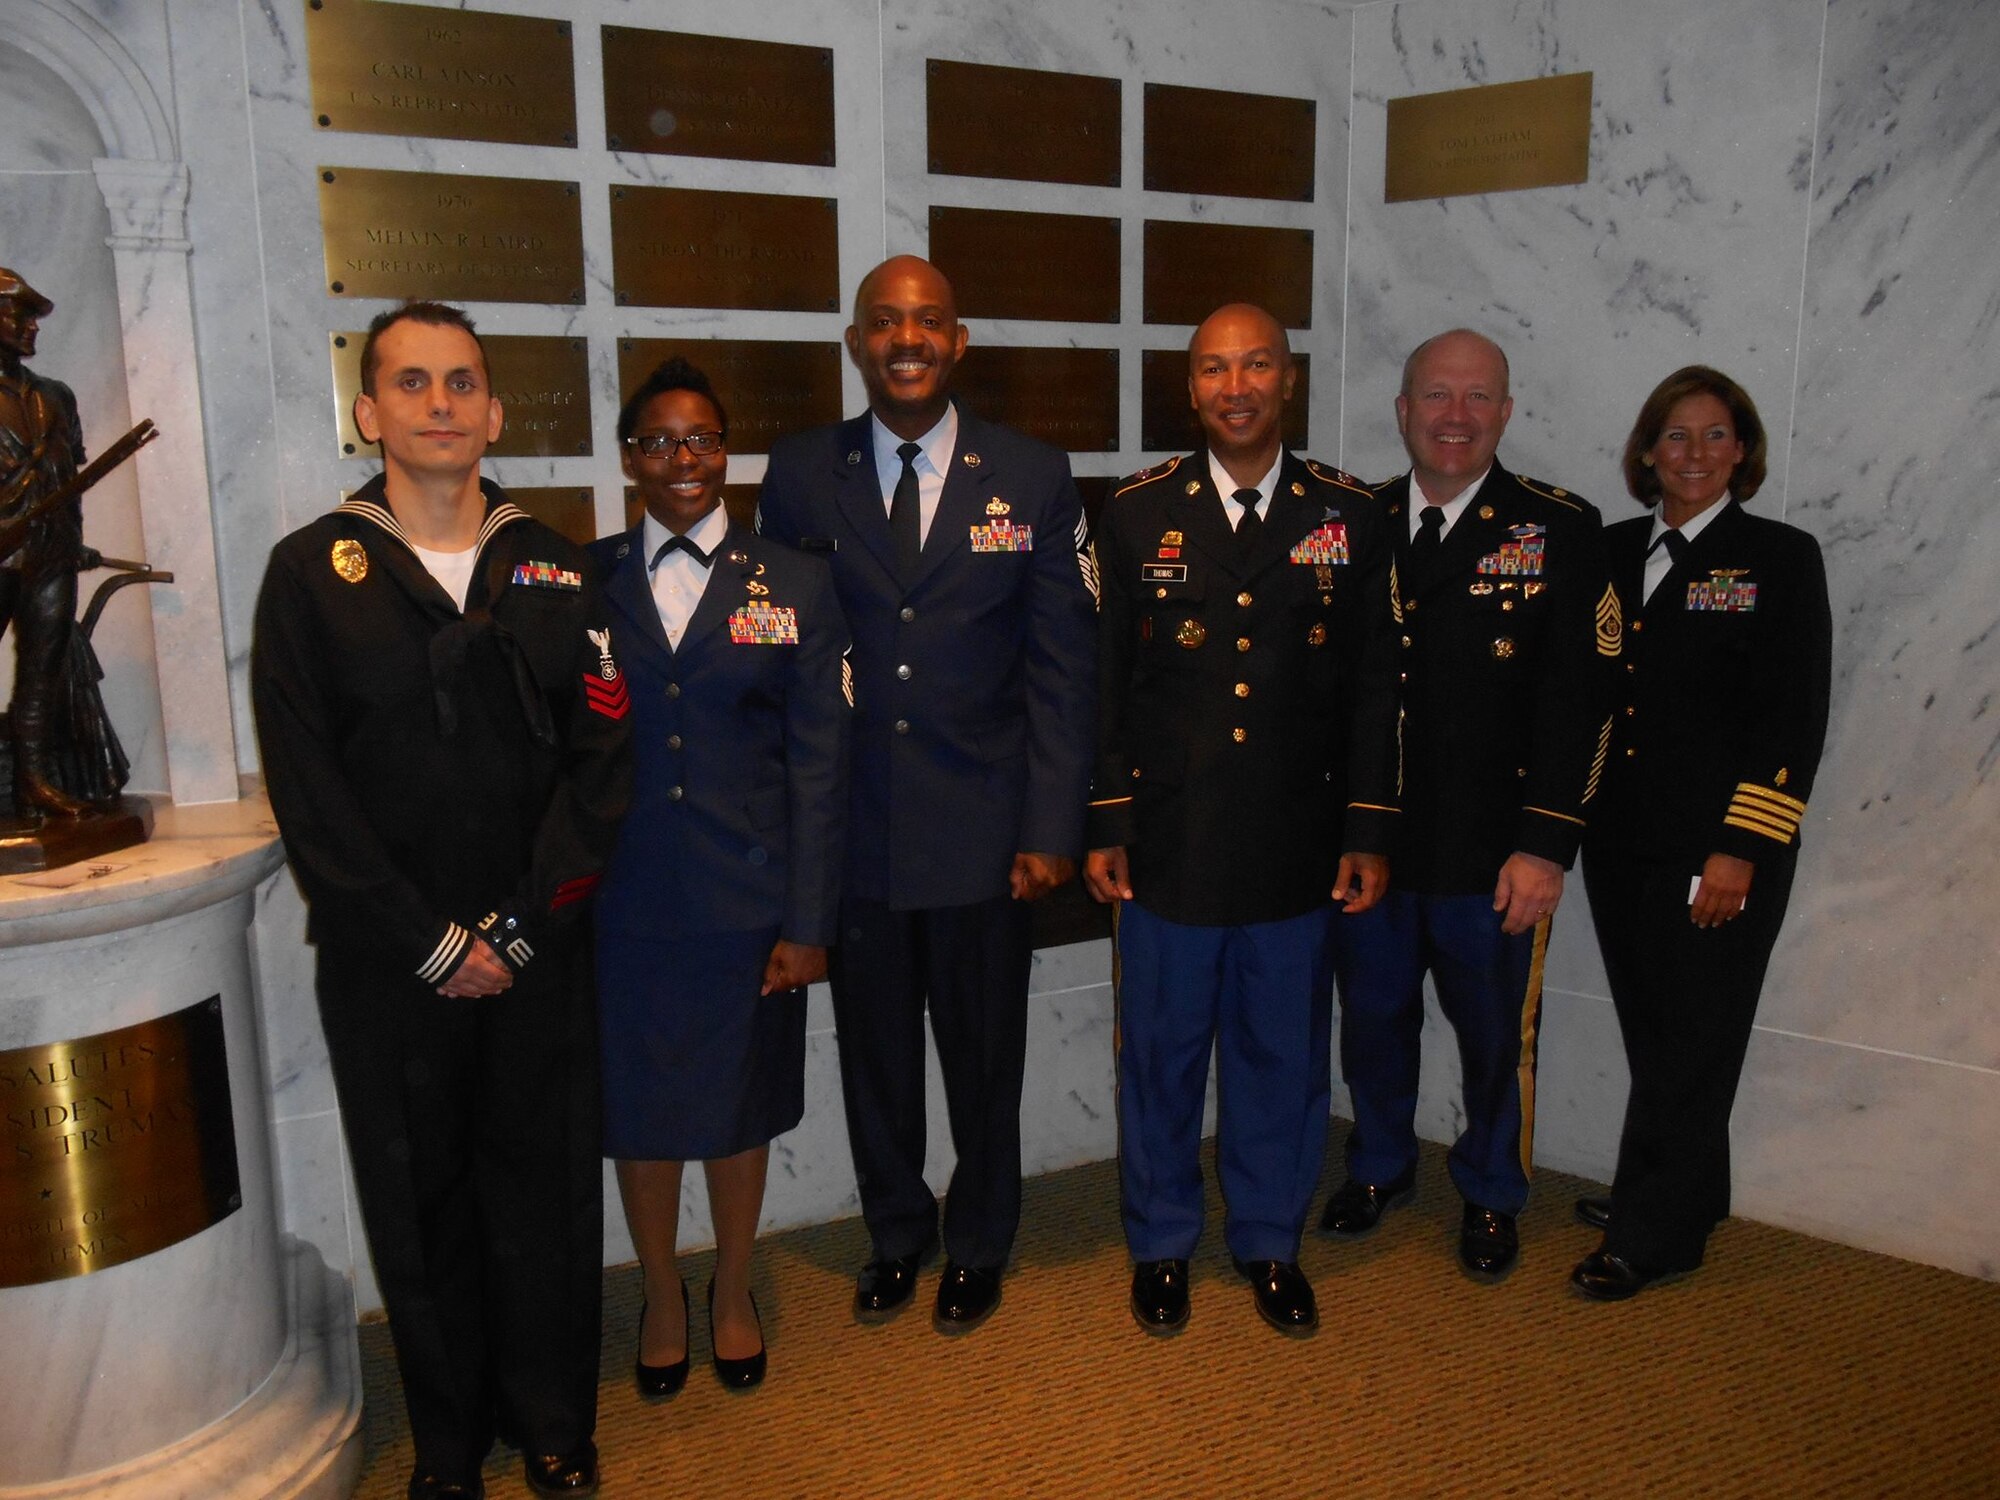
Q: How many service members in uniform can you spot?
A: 6